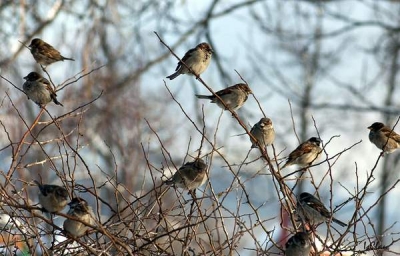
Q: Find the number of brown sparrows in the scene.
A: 12